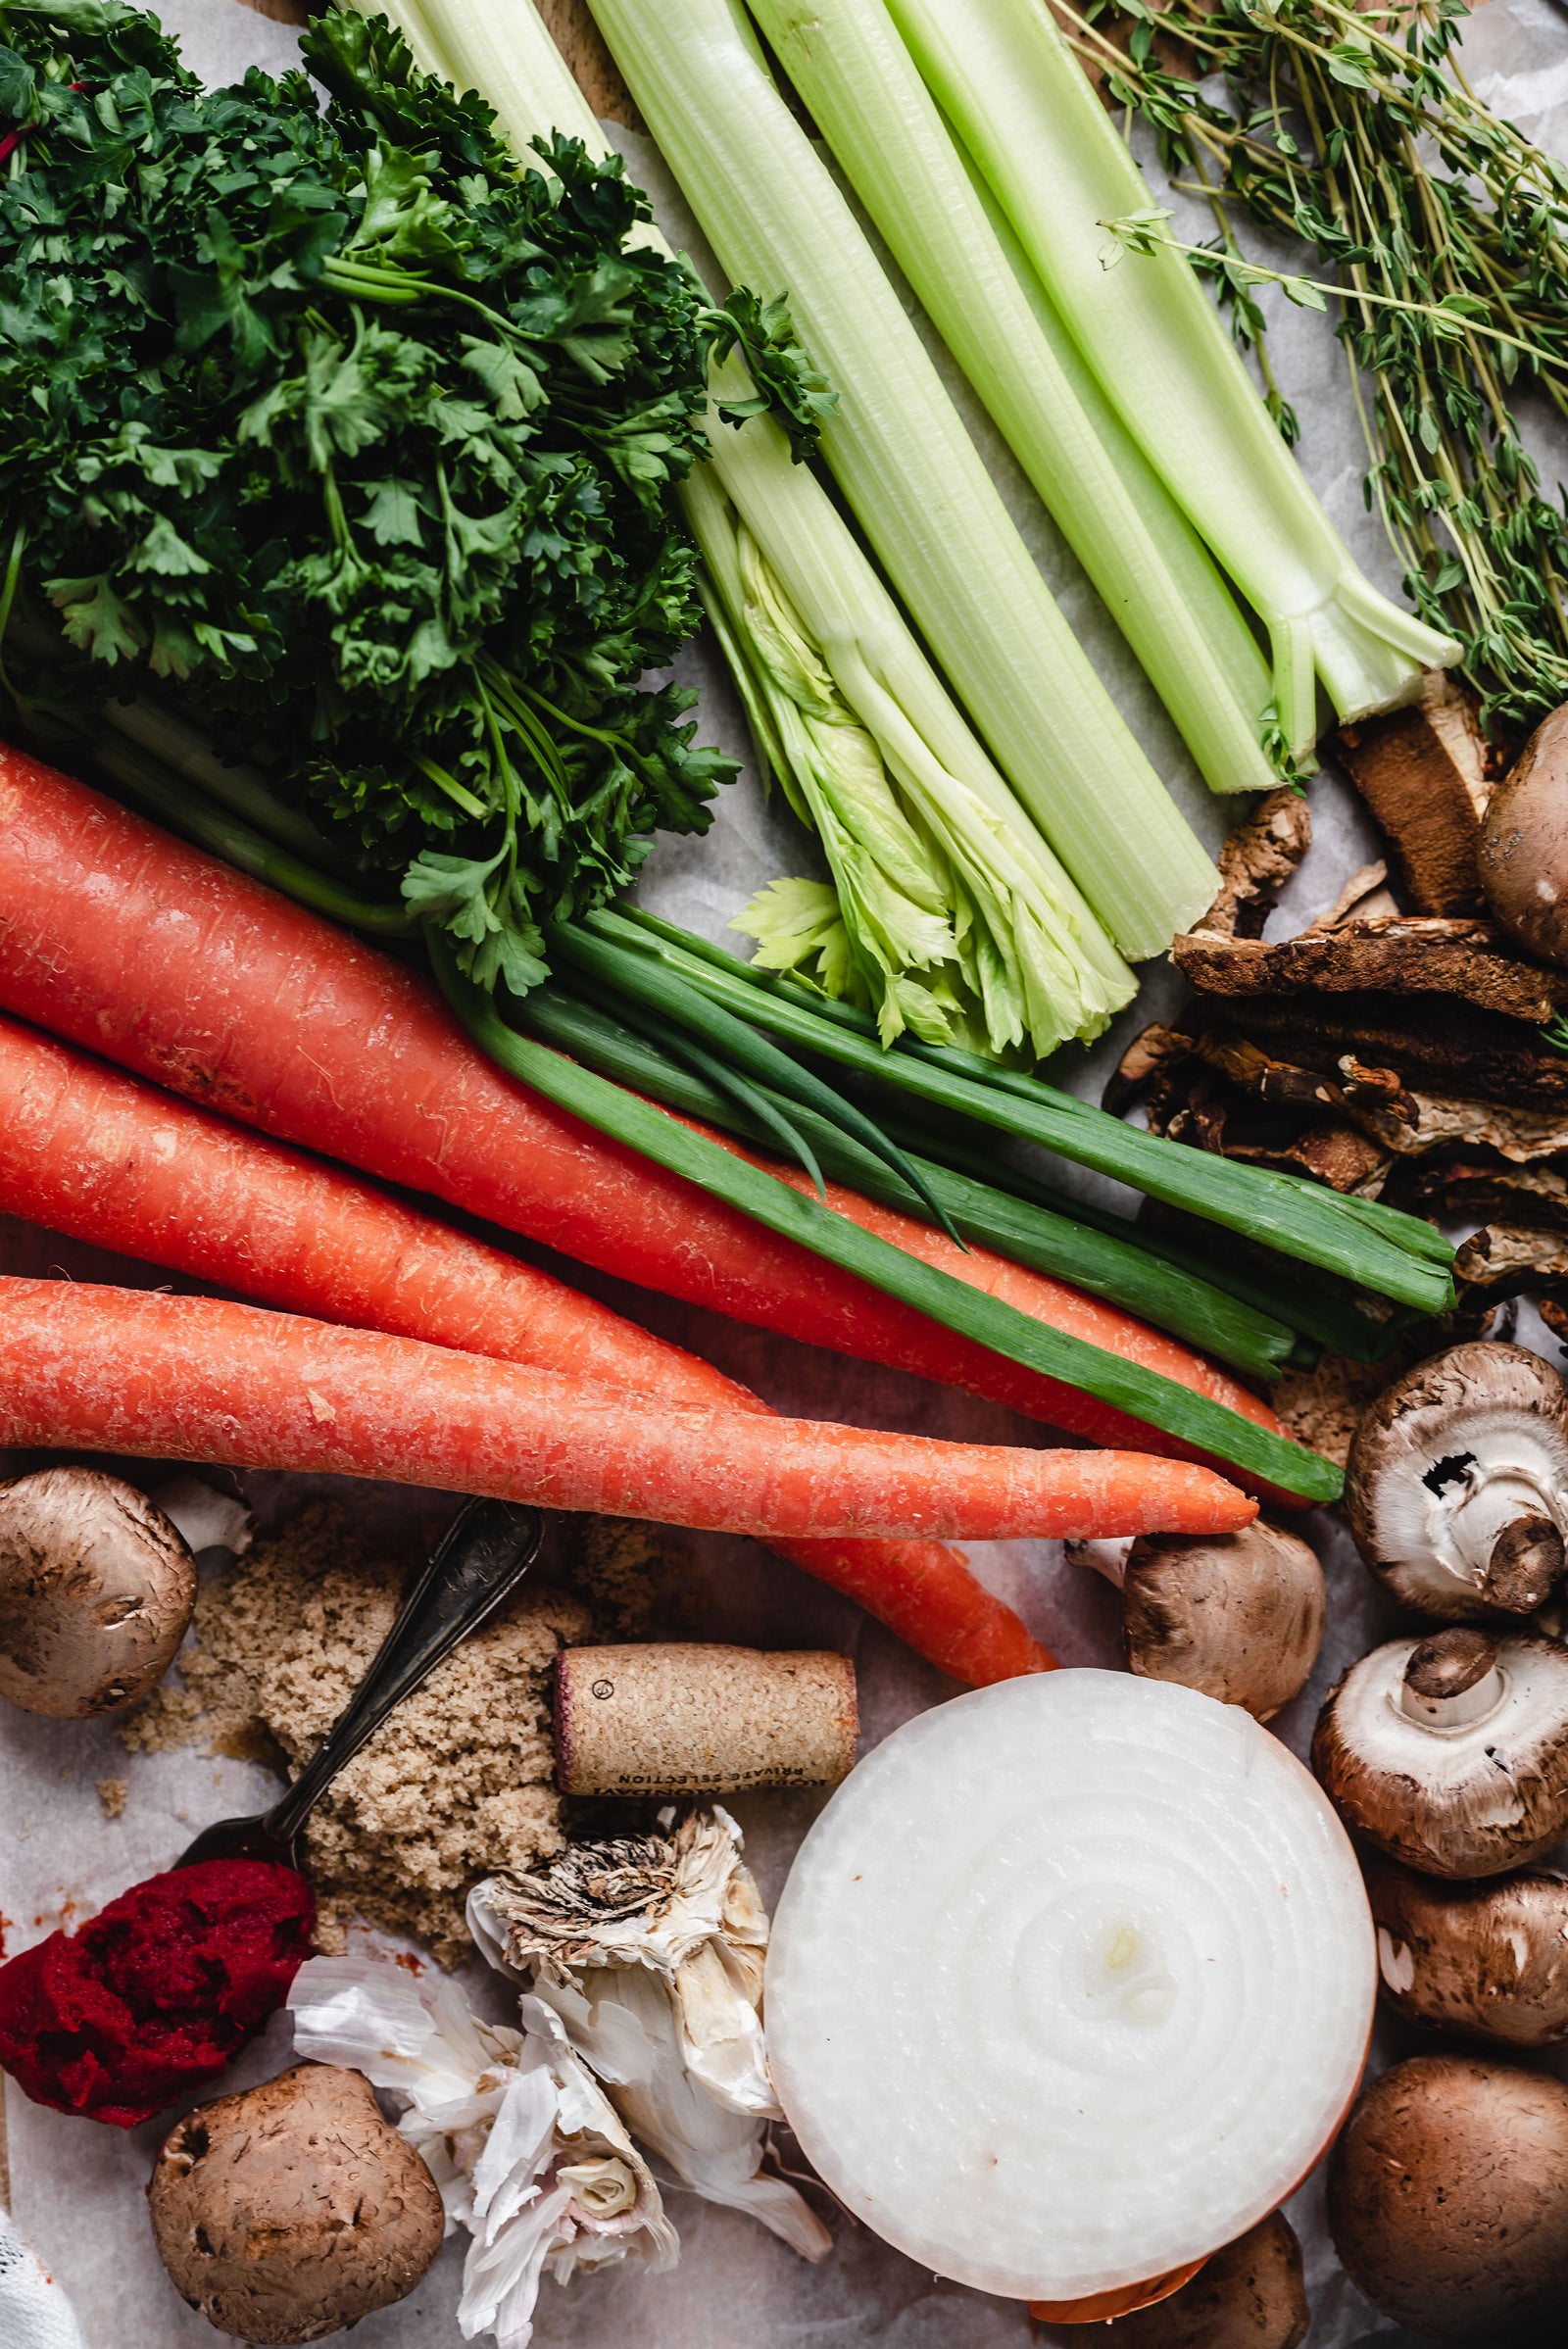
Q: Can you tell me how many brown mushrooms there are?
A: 9